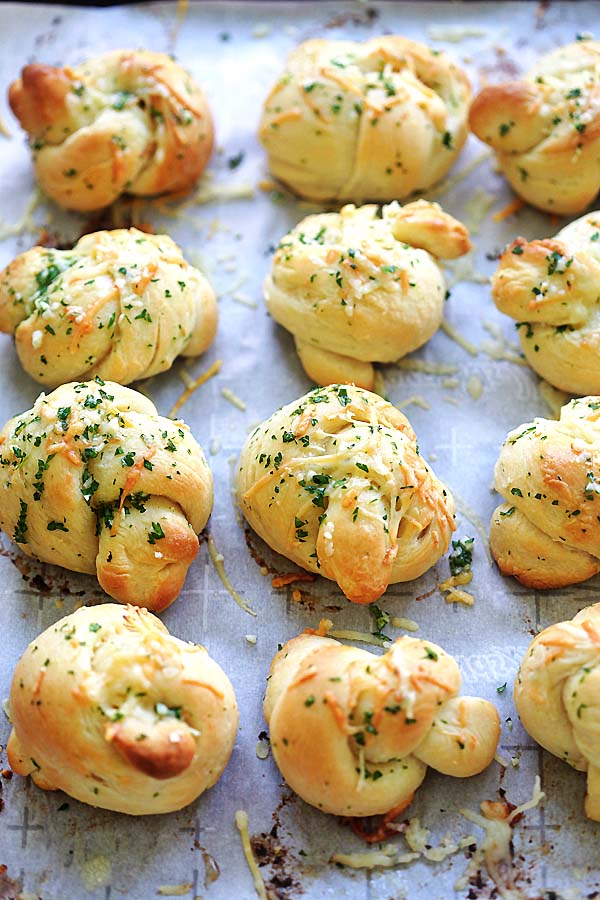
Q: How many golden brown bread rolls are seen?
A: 12